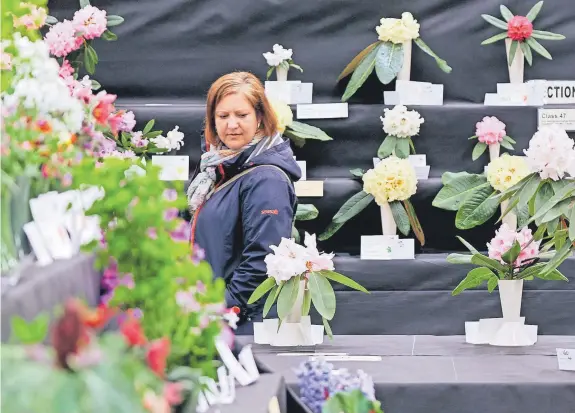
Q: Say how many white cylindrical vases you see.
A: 8